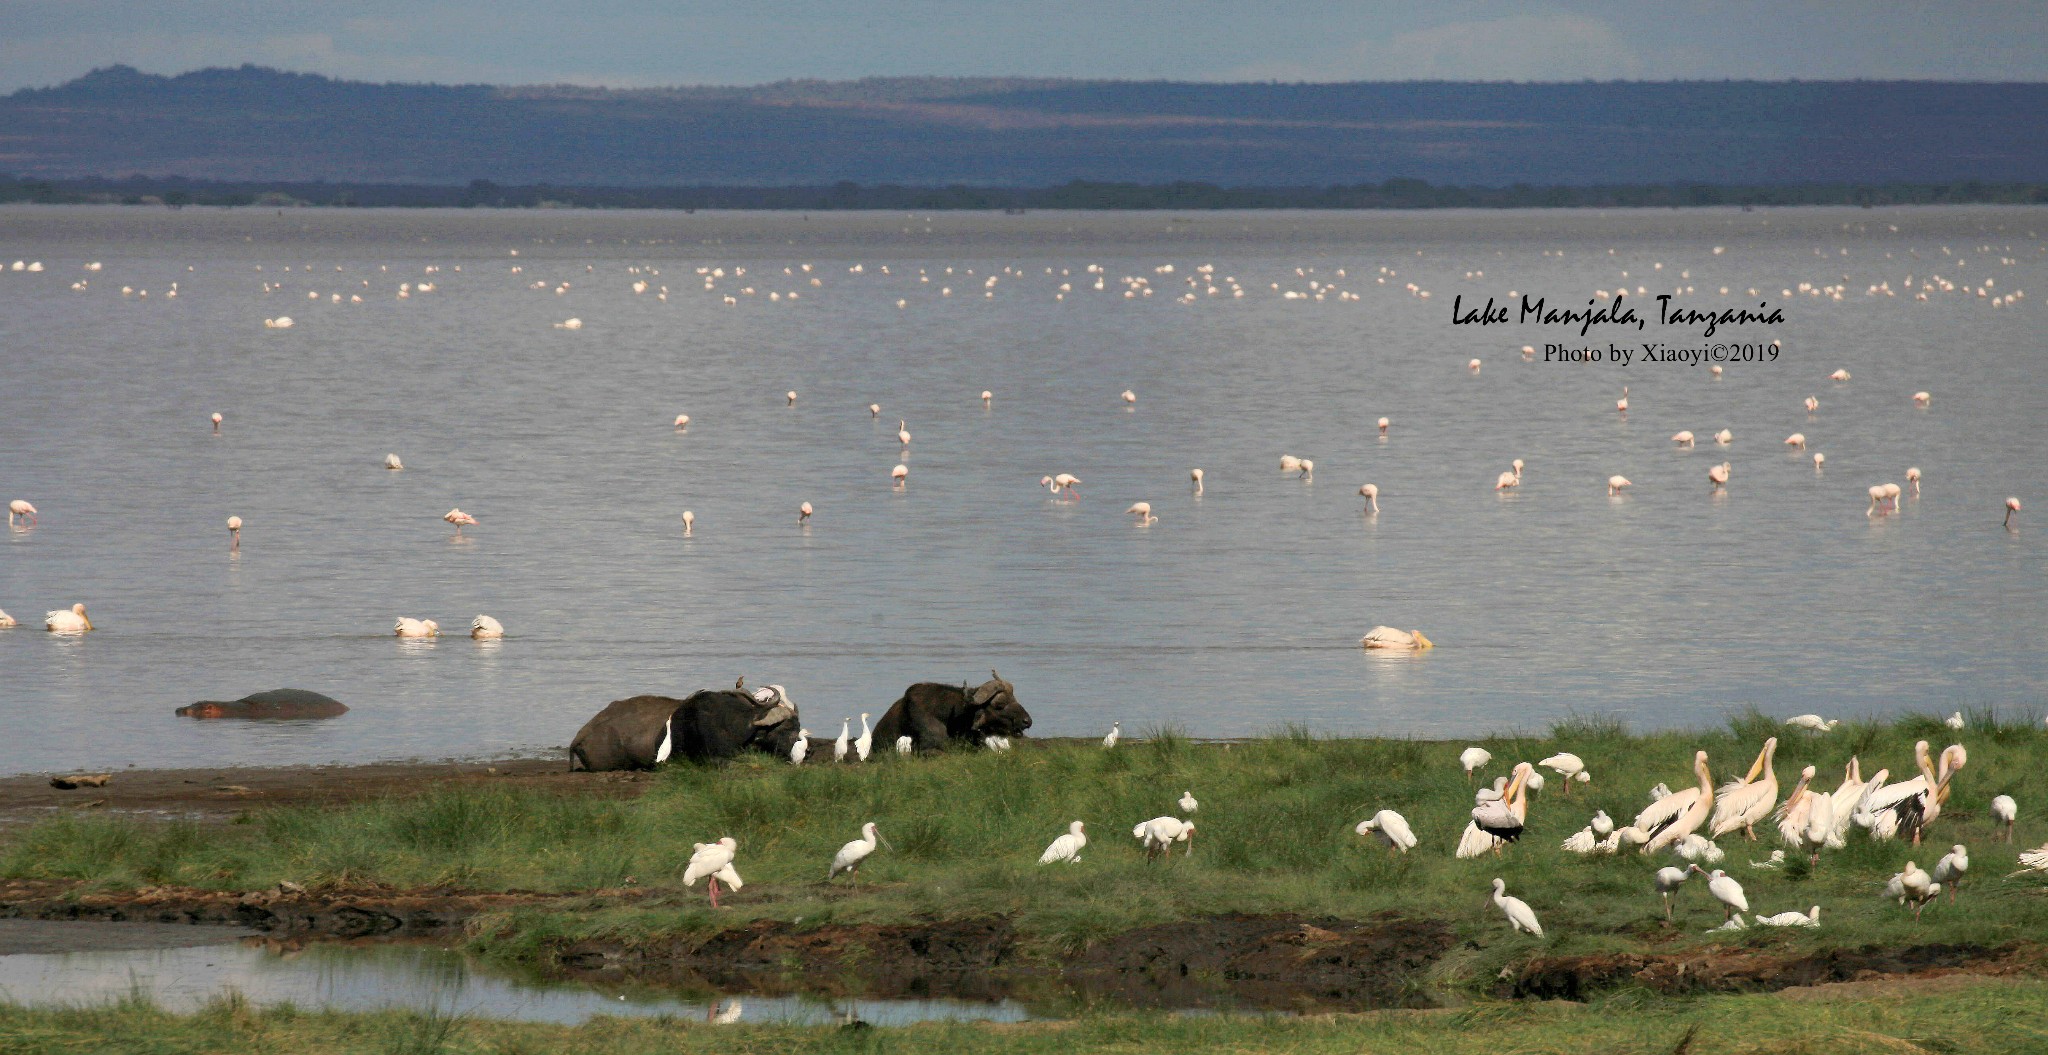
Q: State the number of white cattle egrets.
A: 7